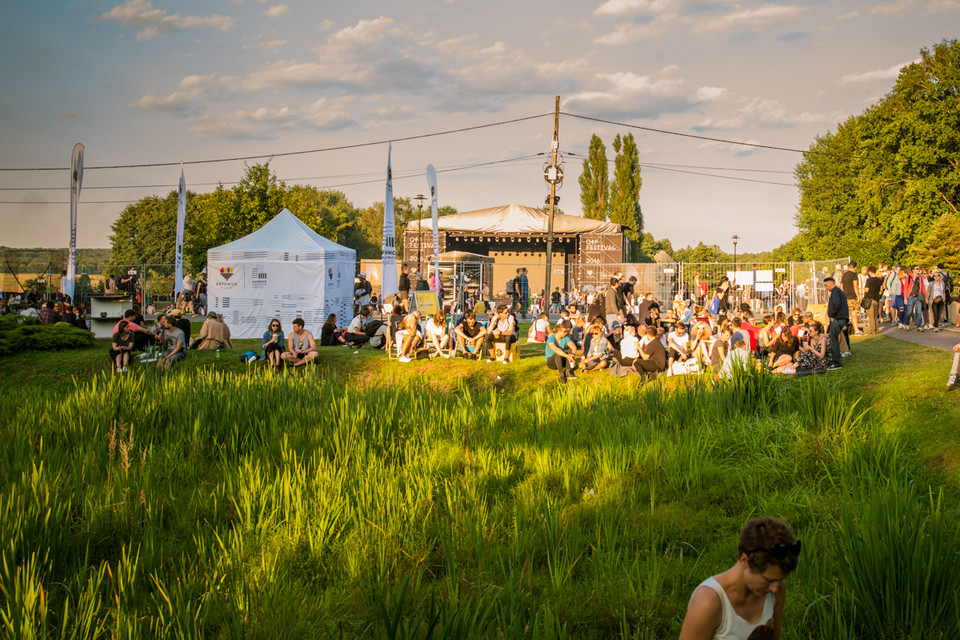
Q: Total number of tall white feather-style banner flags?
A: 4